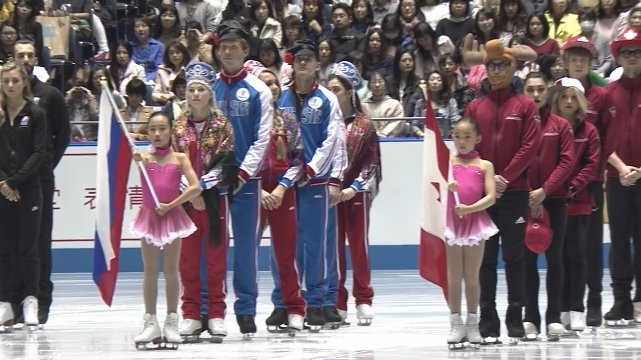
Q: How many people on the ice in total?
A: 14